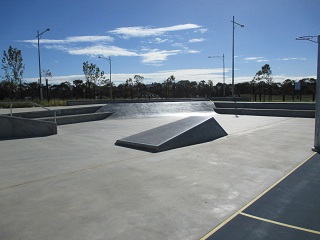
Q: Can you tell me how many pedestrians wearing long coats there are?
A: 0